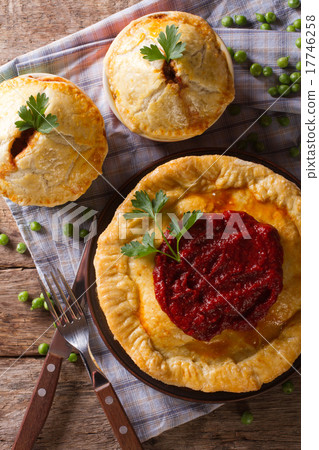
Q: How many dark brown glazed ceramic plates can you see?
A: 1